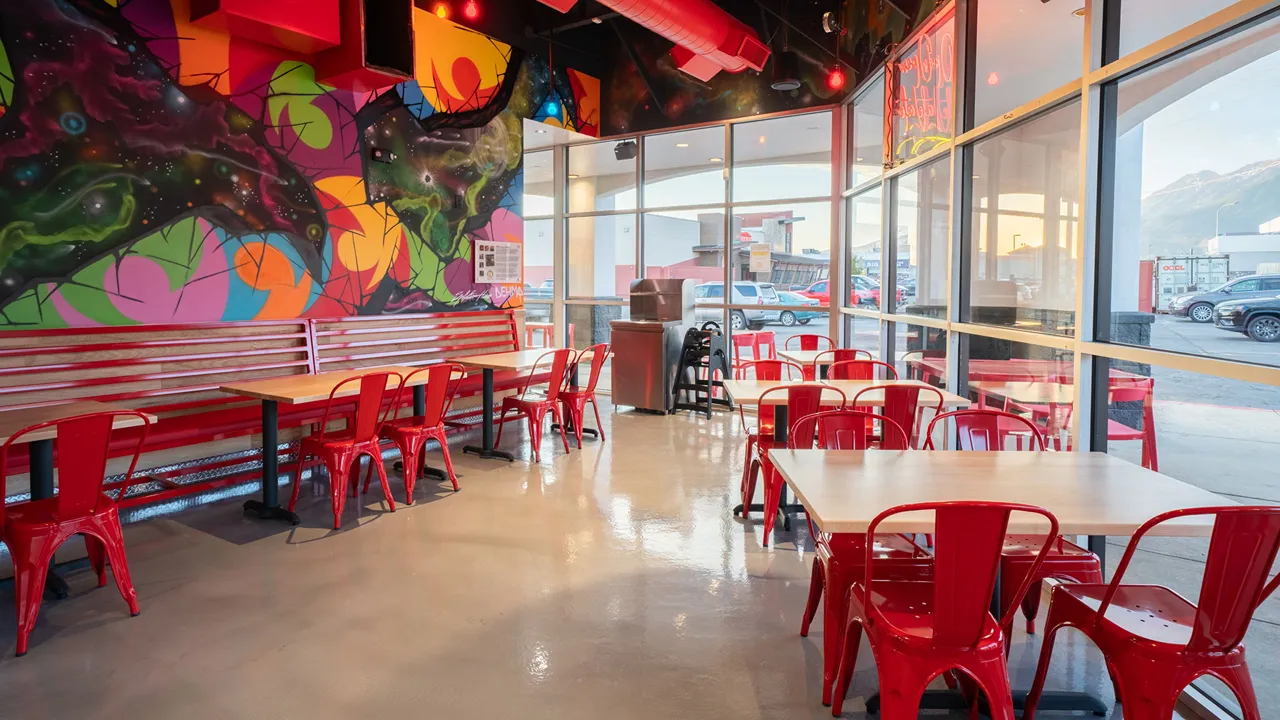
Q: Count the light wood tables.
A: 6